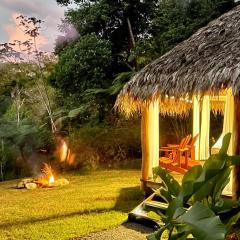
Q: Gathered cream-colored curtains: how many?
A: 4